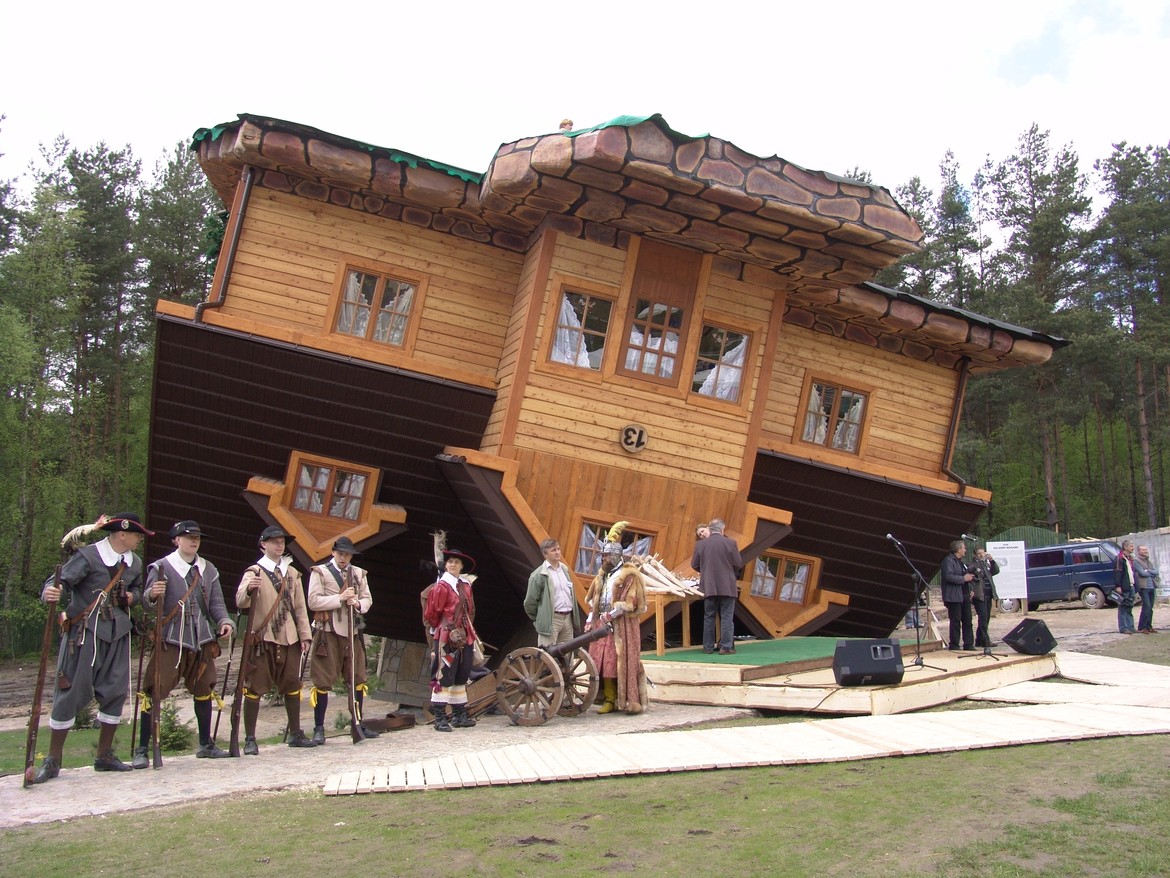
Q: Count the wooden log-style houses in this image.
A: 1